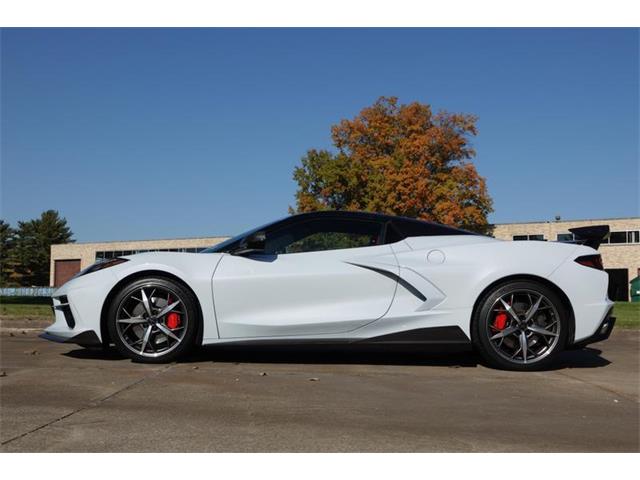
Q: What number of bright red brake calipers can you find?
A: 2